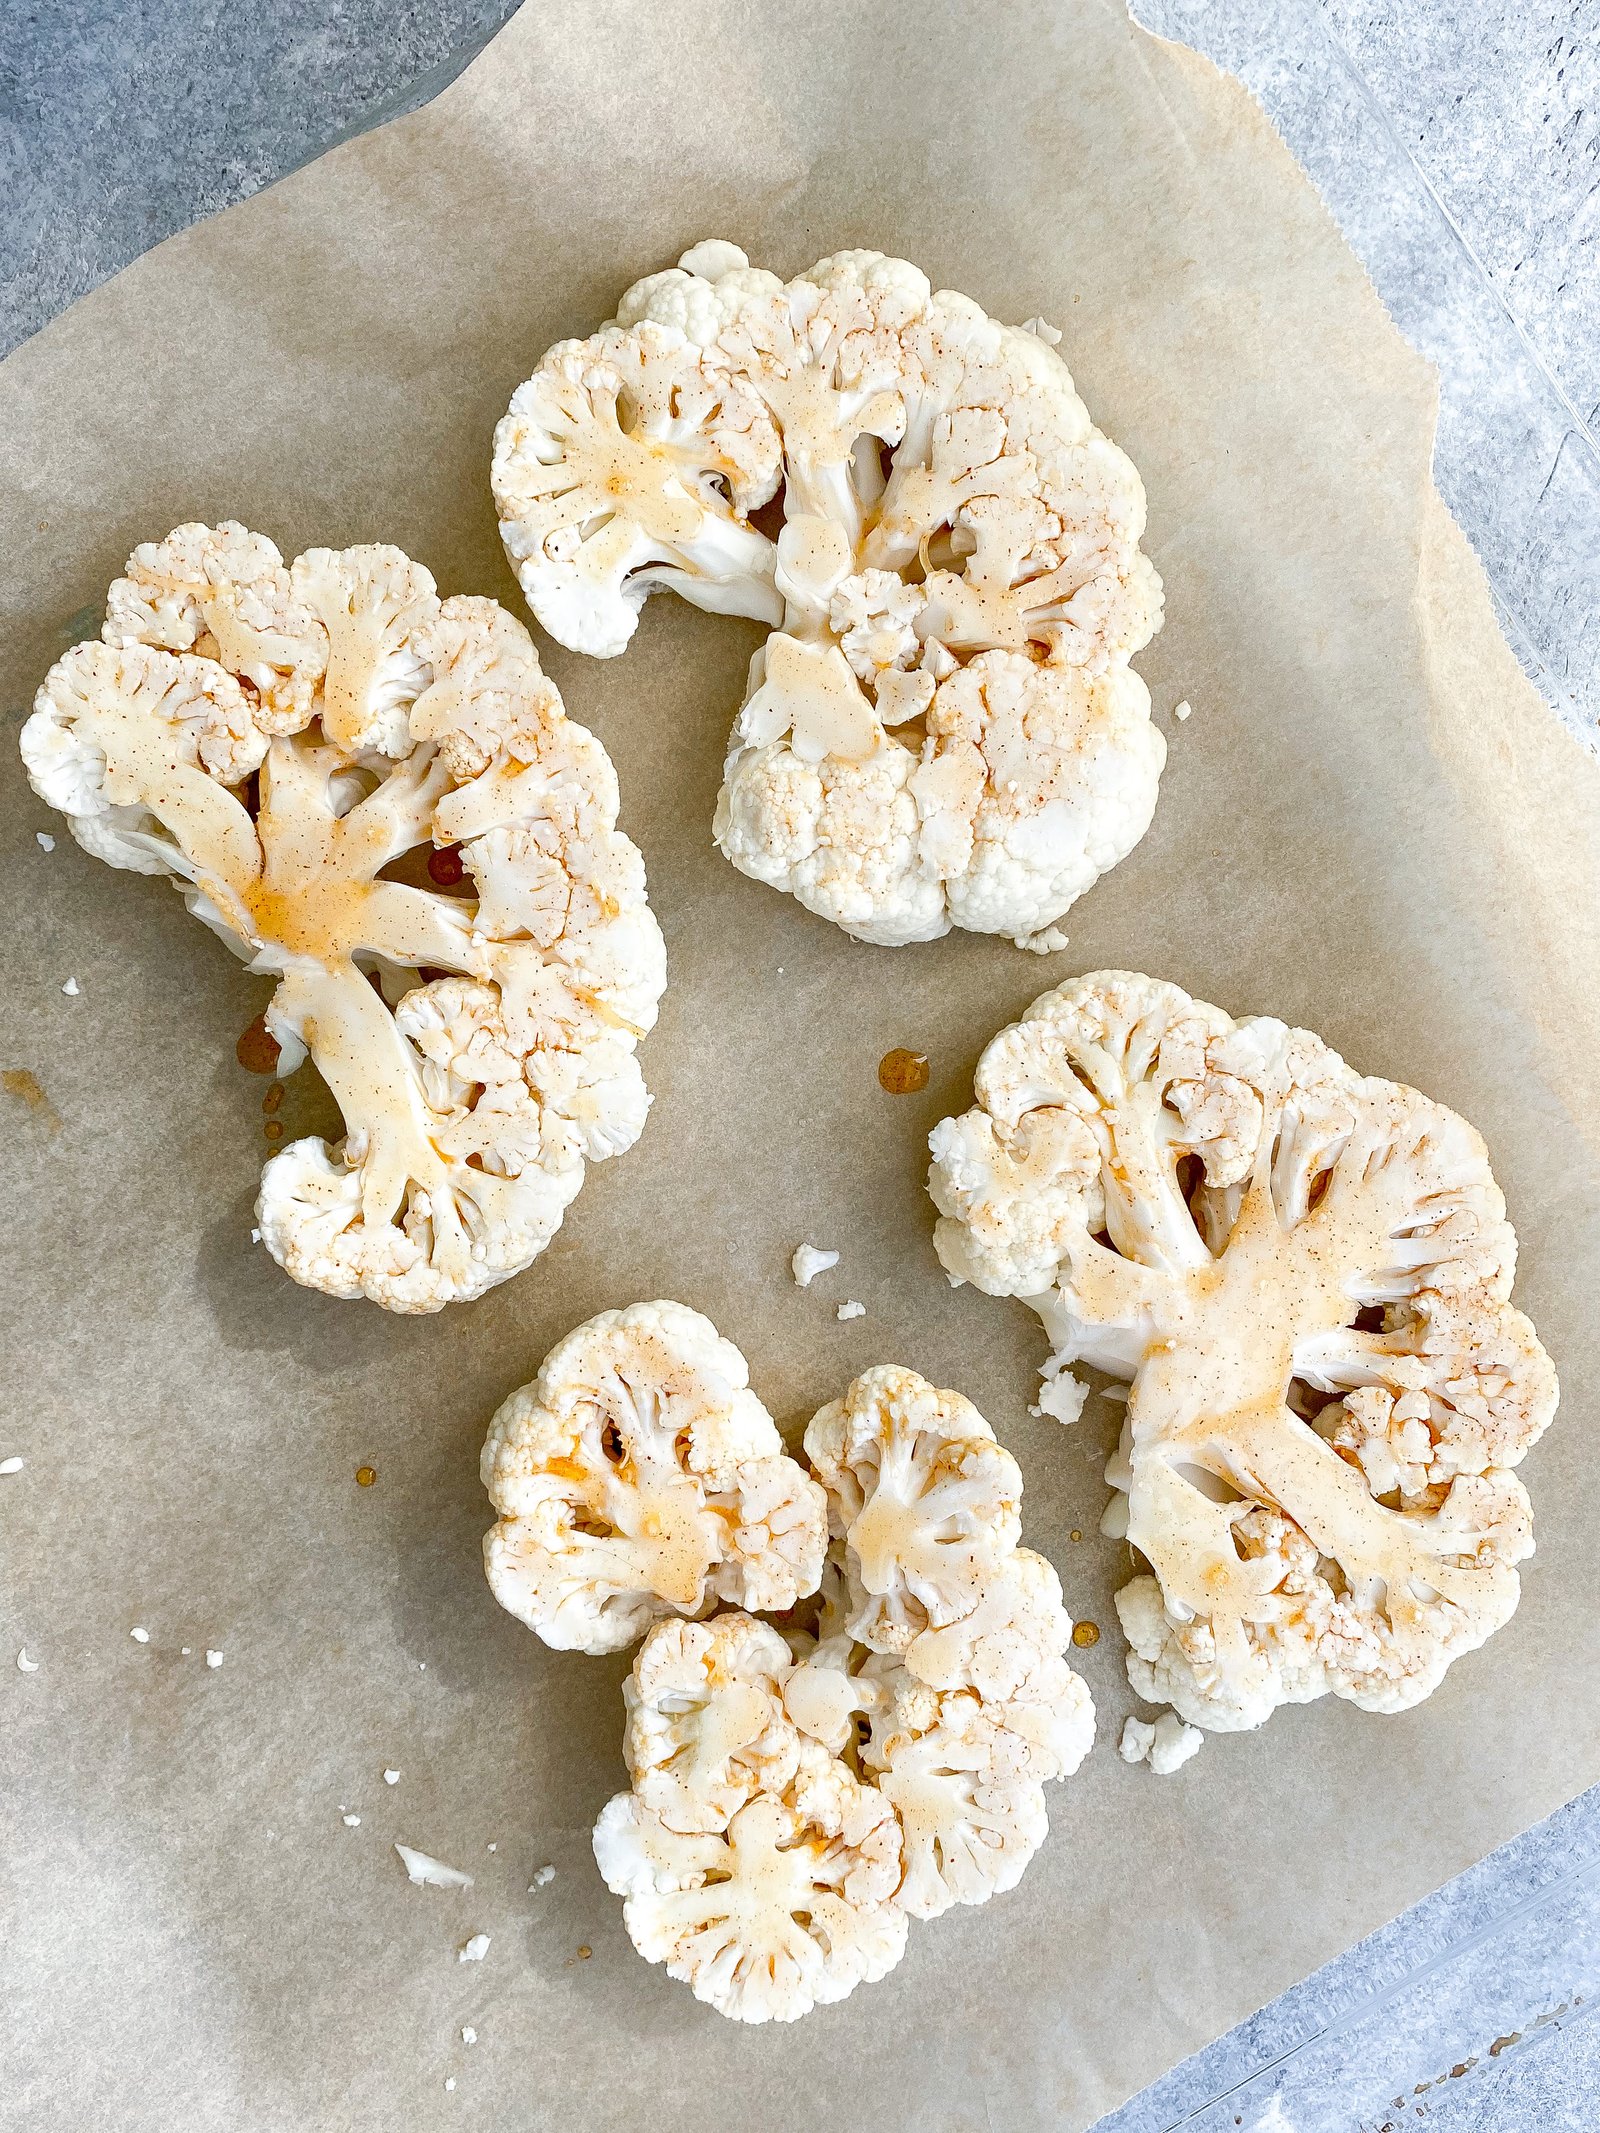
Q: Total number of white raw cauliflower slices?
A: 4